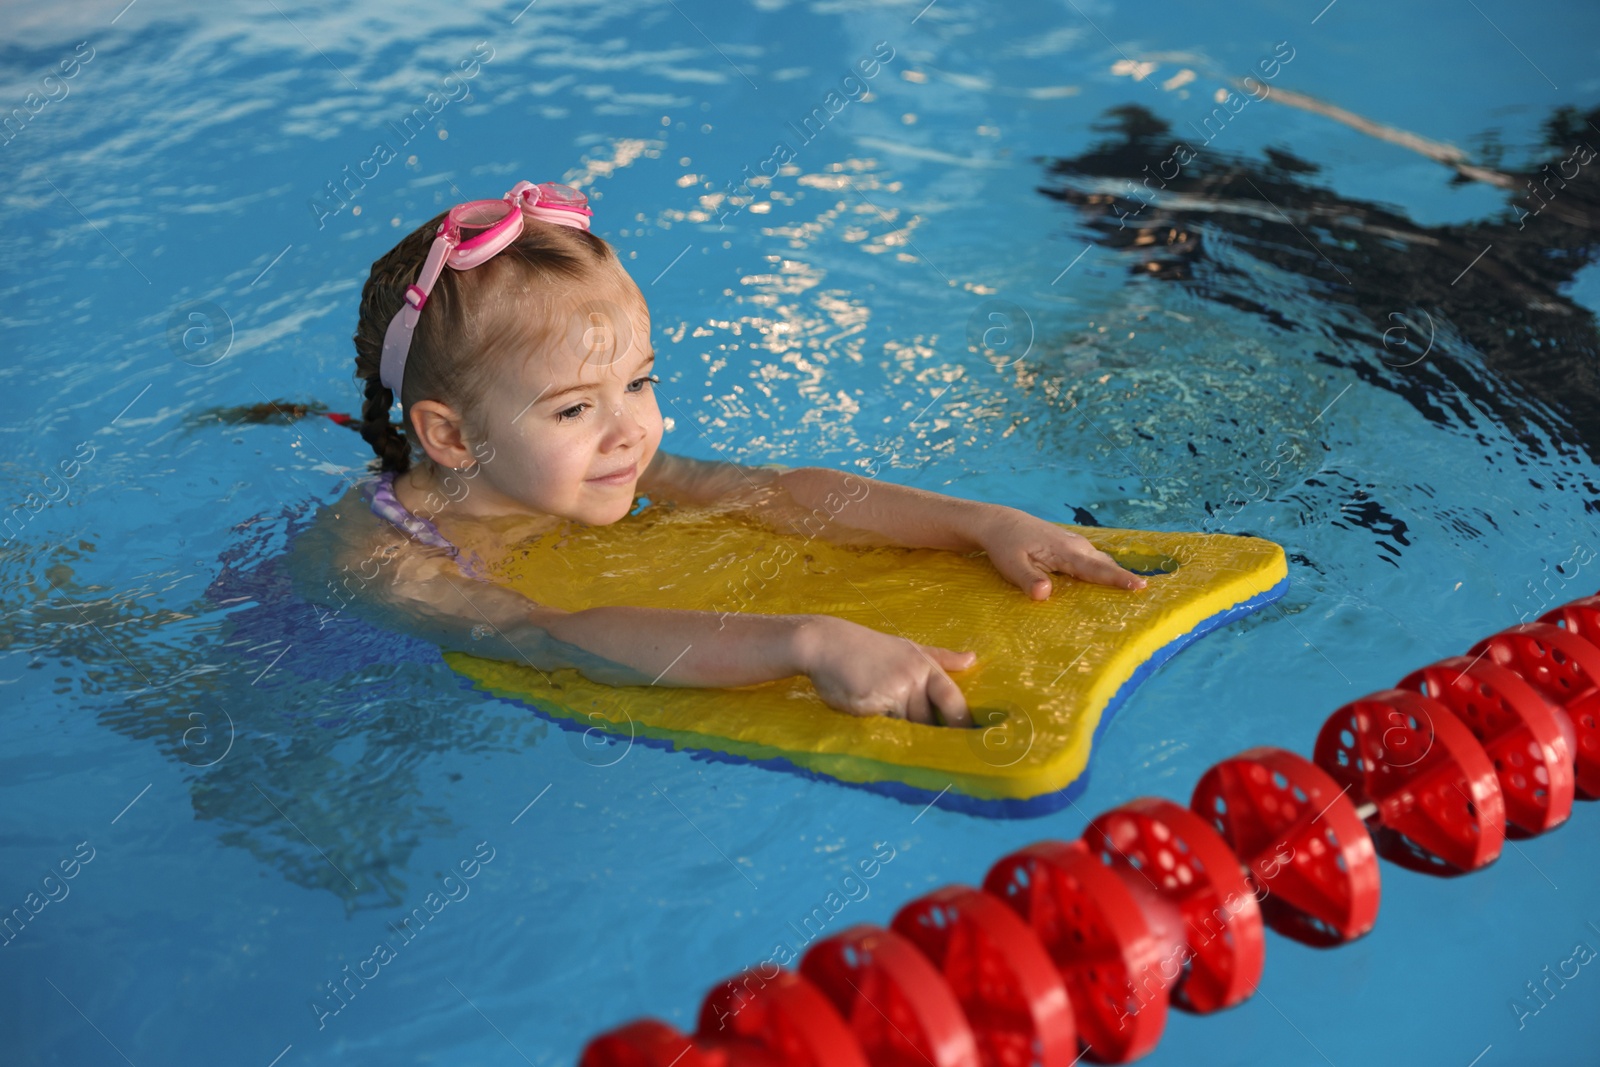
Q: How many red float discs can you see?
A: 11